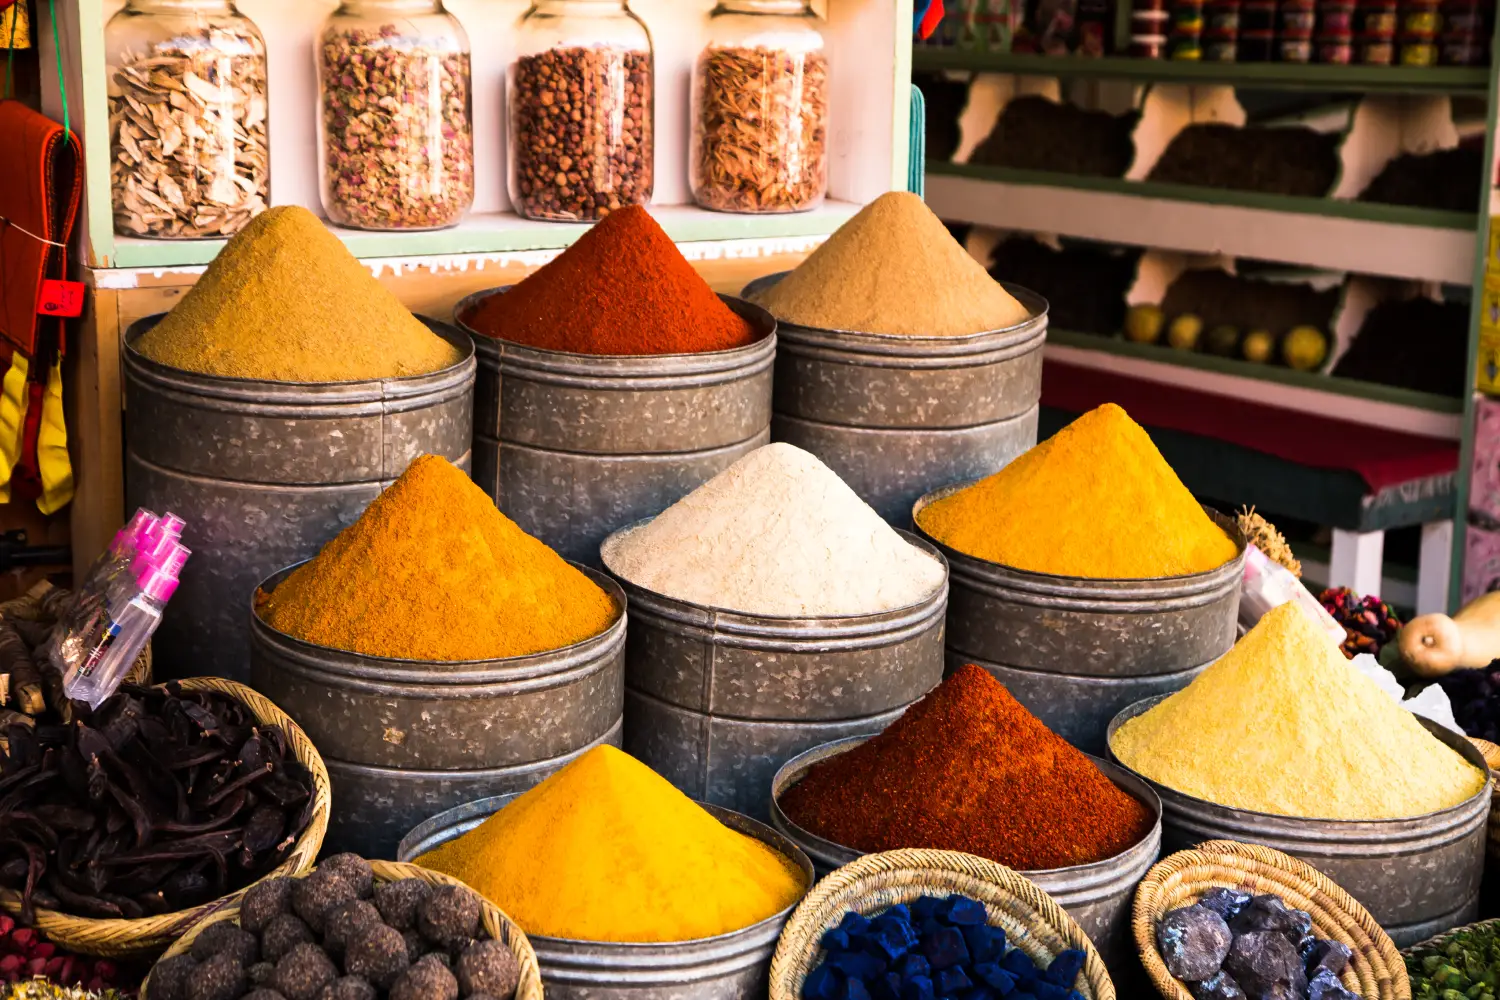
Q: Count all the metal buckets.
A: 9